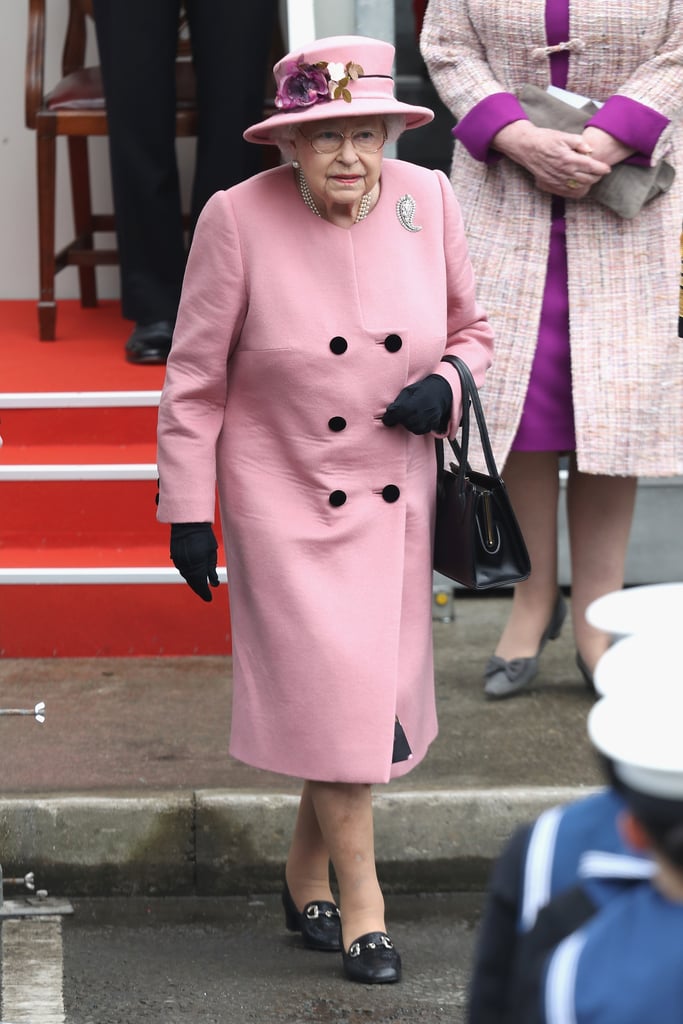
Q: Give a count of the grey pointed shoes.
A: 2